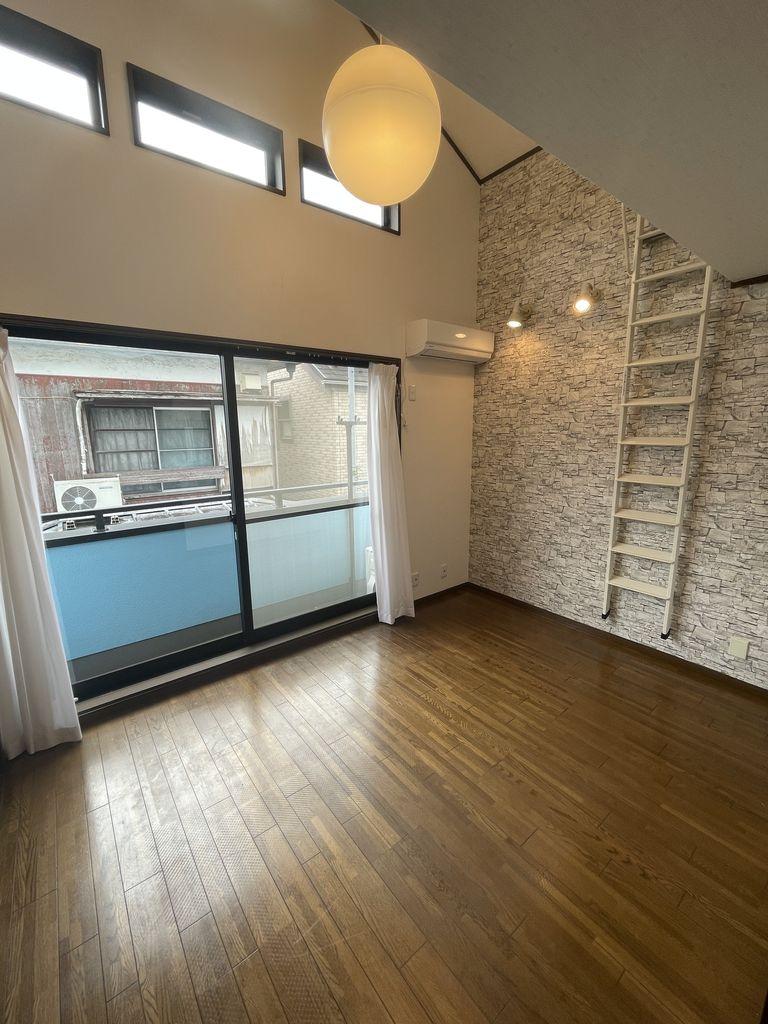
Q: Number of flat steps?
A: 10